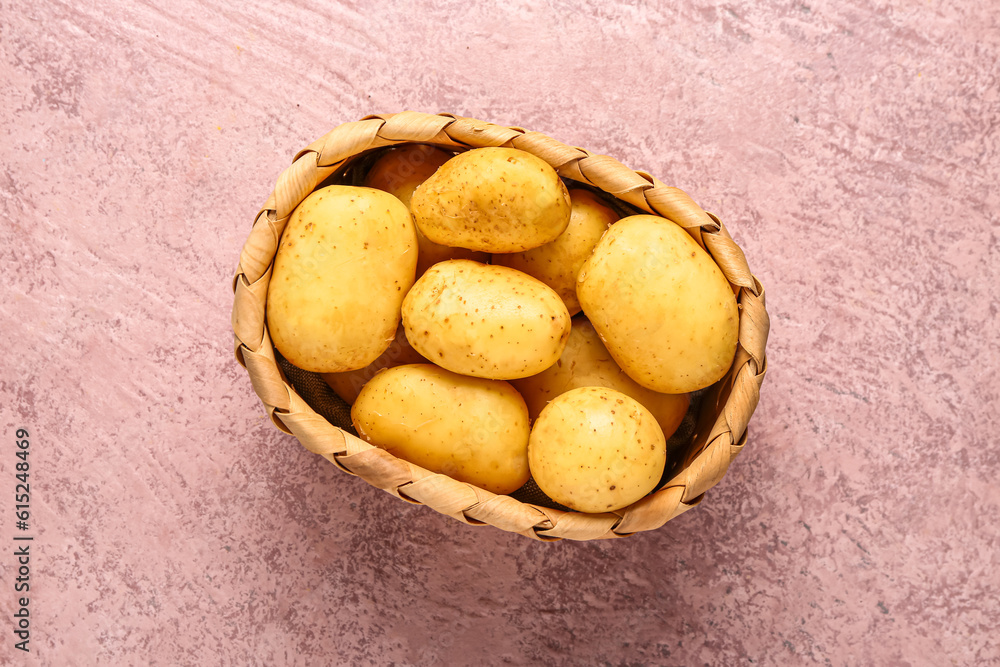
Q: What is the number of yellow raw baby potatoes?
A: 10